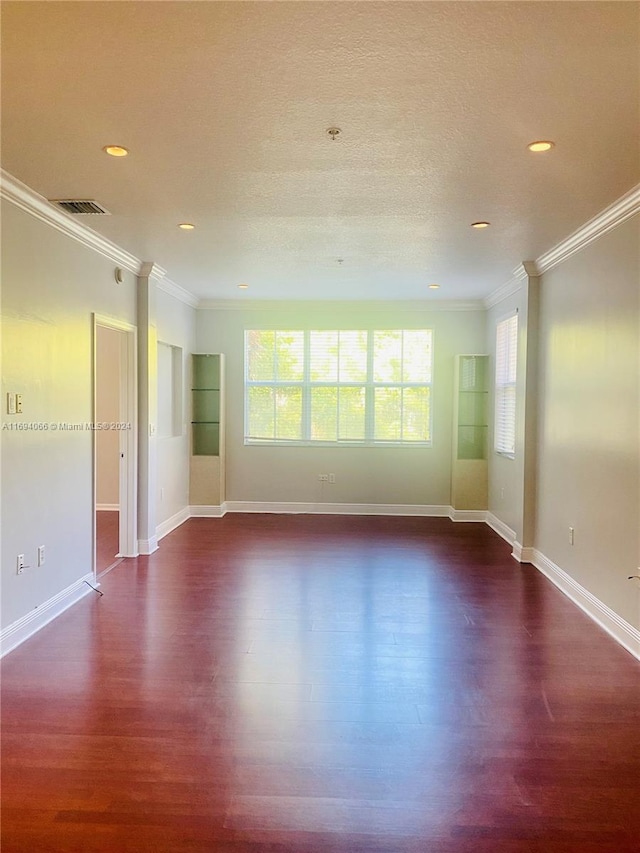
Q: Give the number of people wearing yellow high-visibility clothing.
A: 0